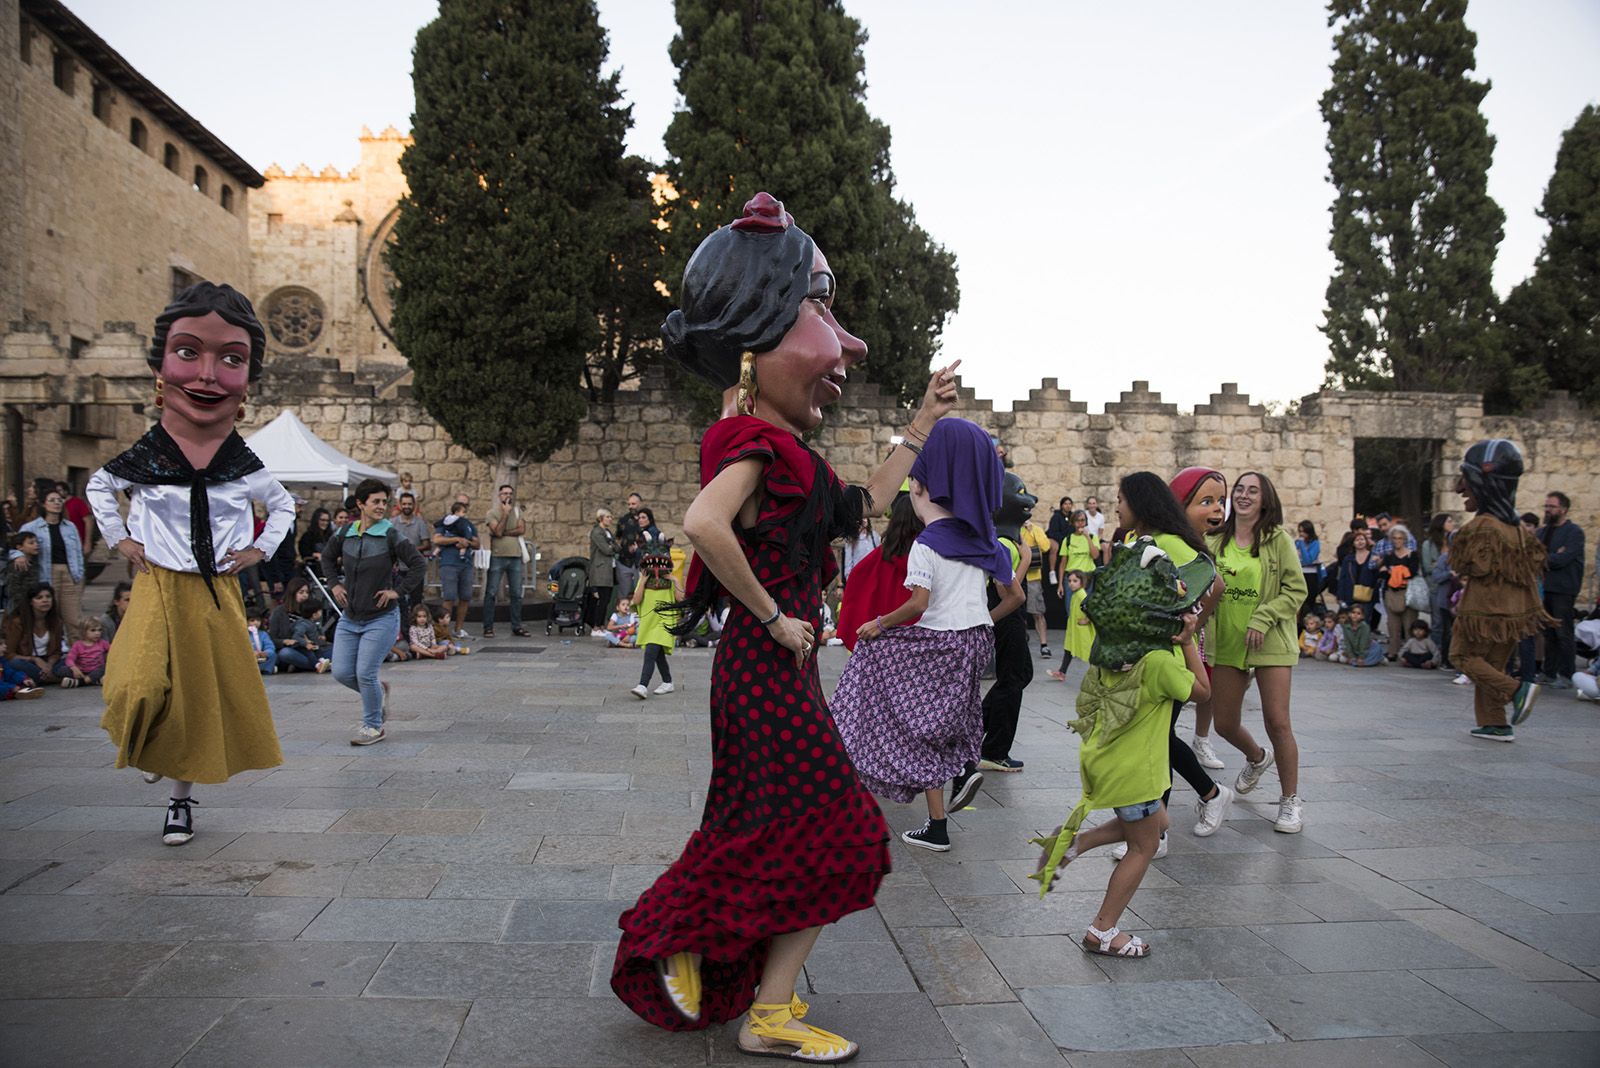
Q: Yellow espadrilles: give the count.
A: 2